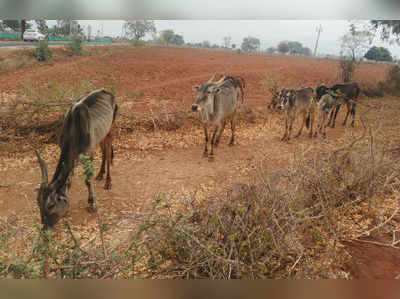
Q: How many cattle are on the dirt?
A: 5